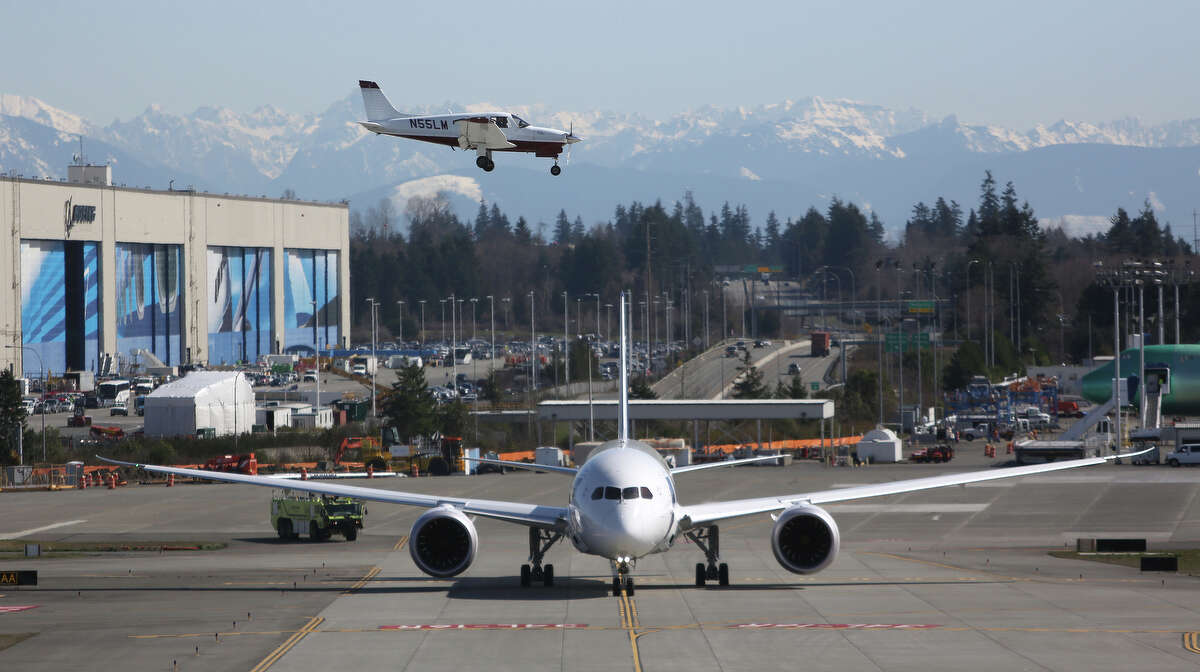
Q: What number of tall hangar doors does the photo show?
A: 4